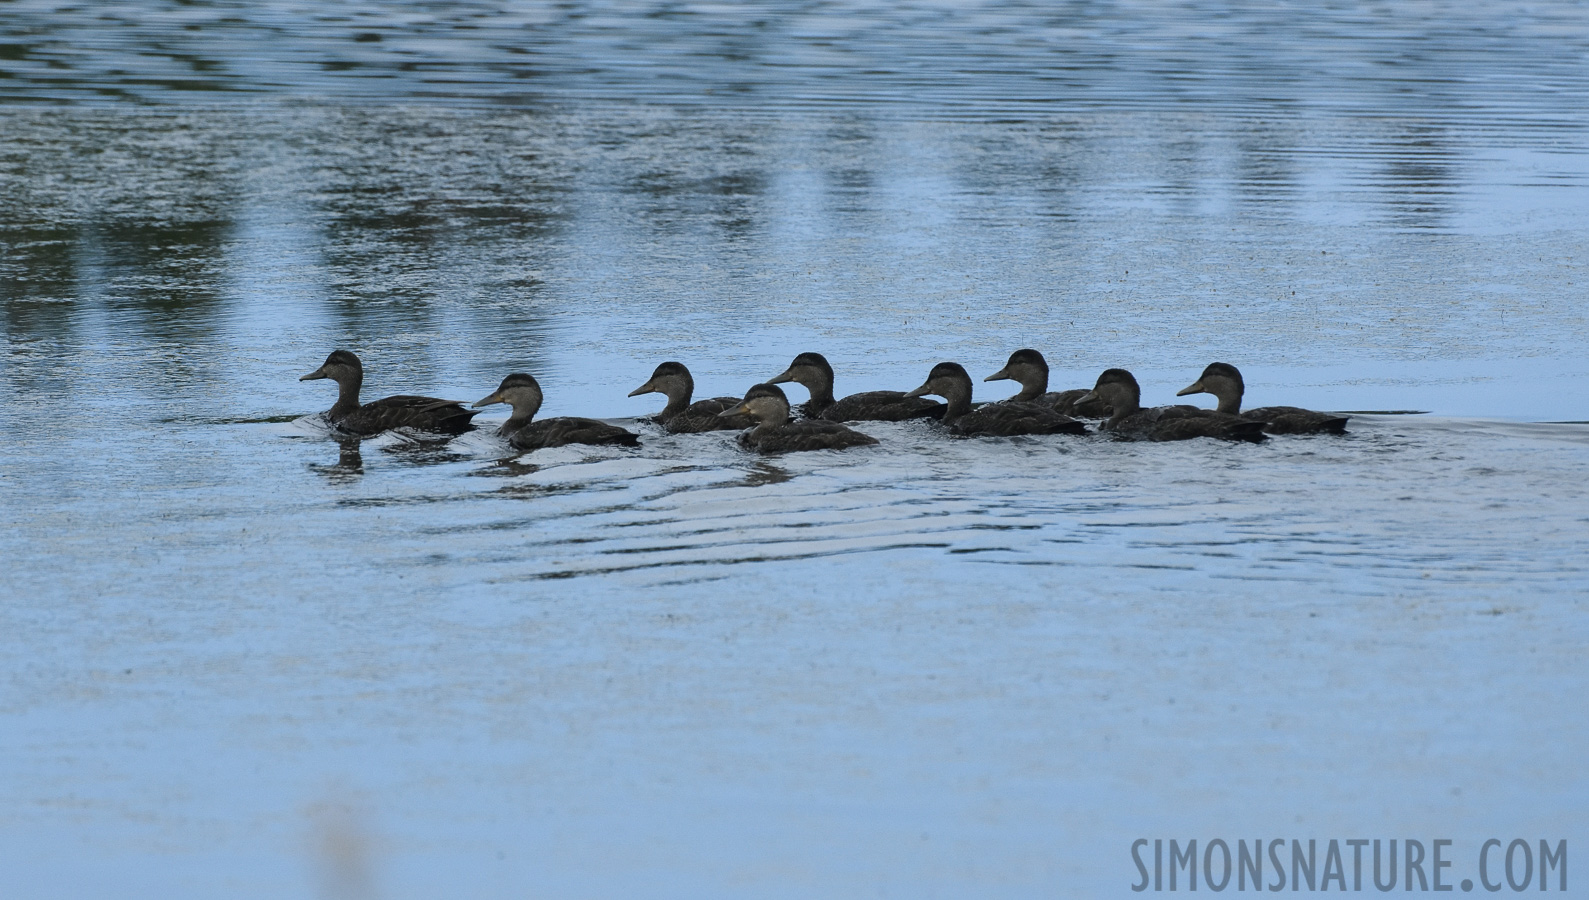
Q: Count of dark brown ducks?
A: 9